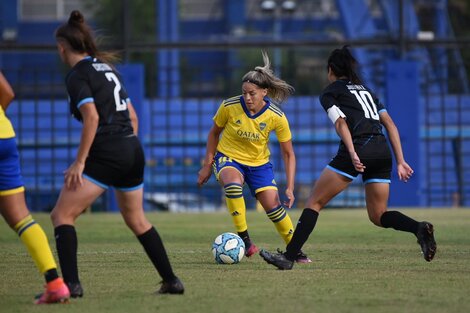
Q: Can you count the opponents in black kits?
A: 2